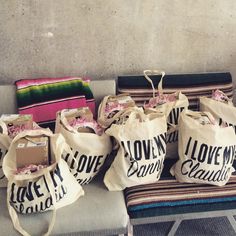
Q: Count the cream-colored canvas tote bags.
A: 8